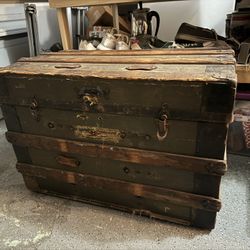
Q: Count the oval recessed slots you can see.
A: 2